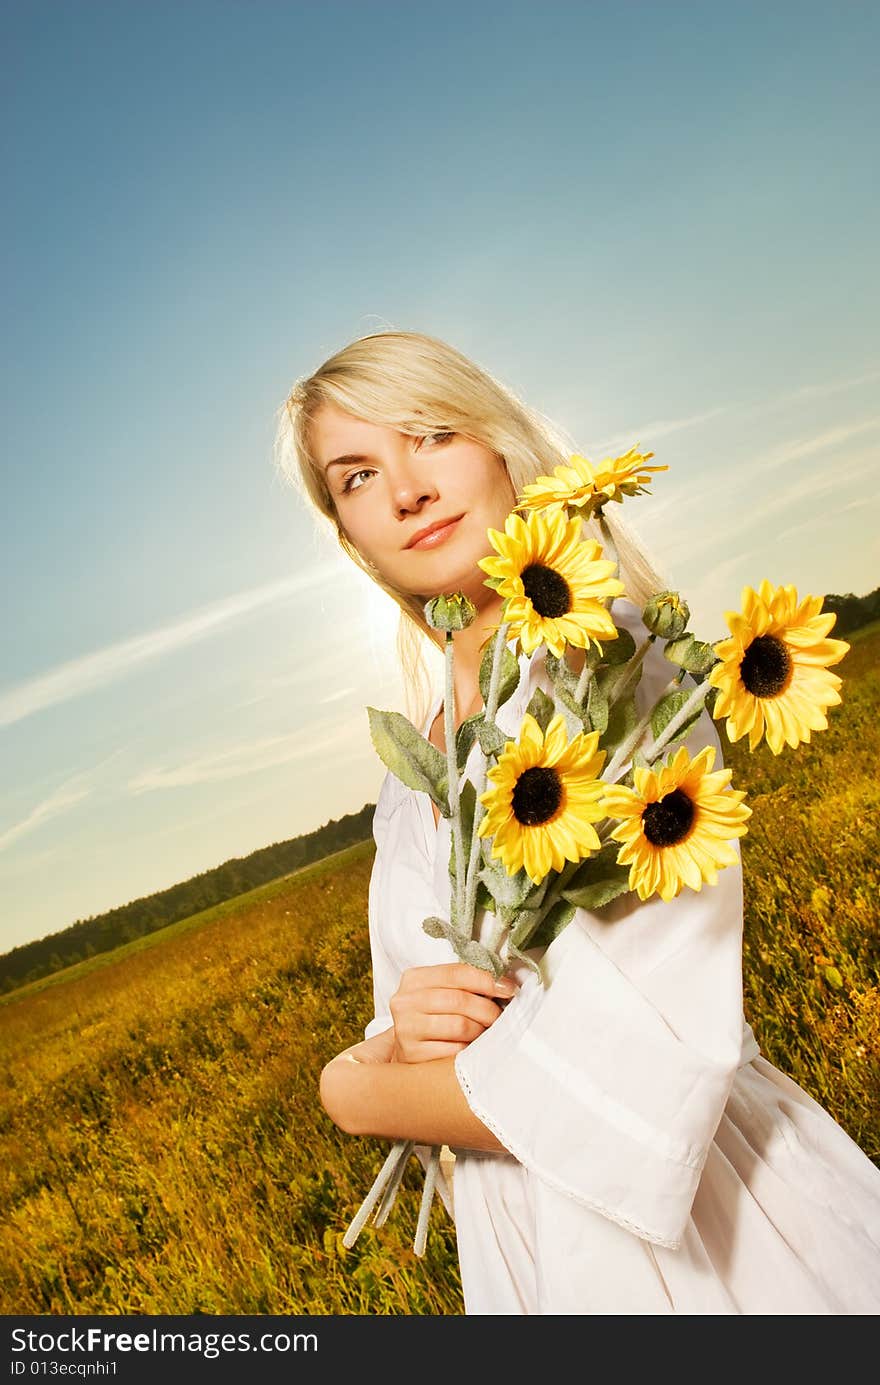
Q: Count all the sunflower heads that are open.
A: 5